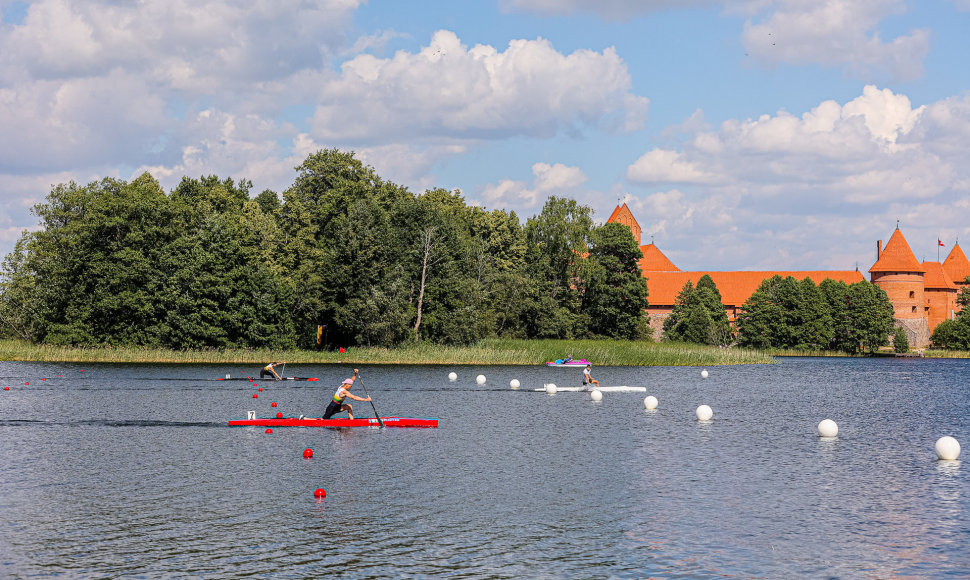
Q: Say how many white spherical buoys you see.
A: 10